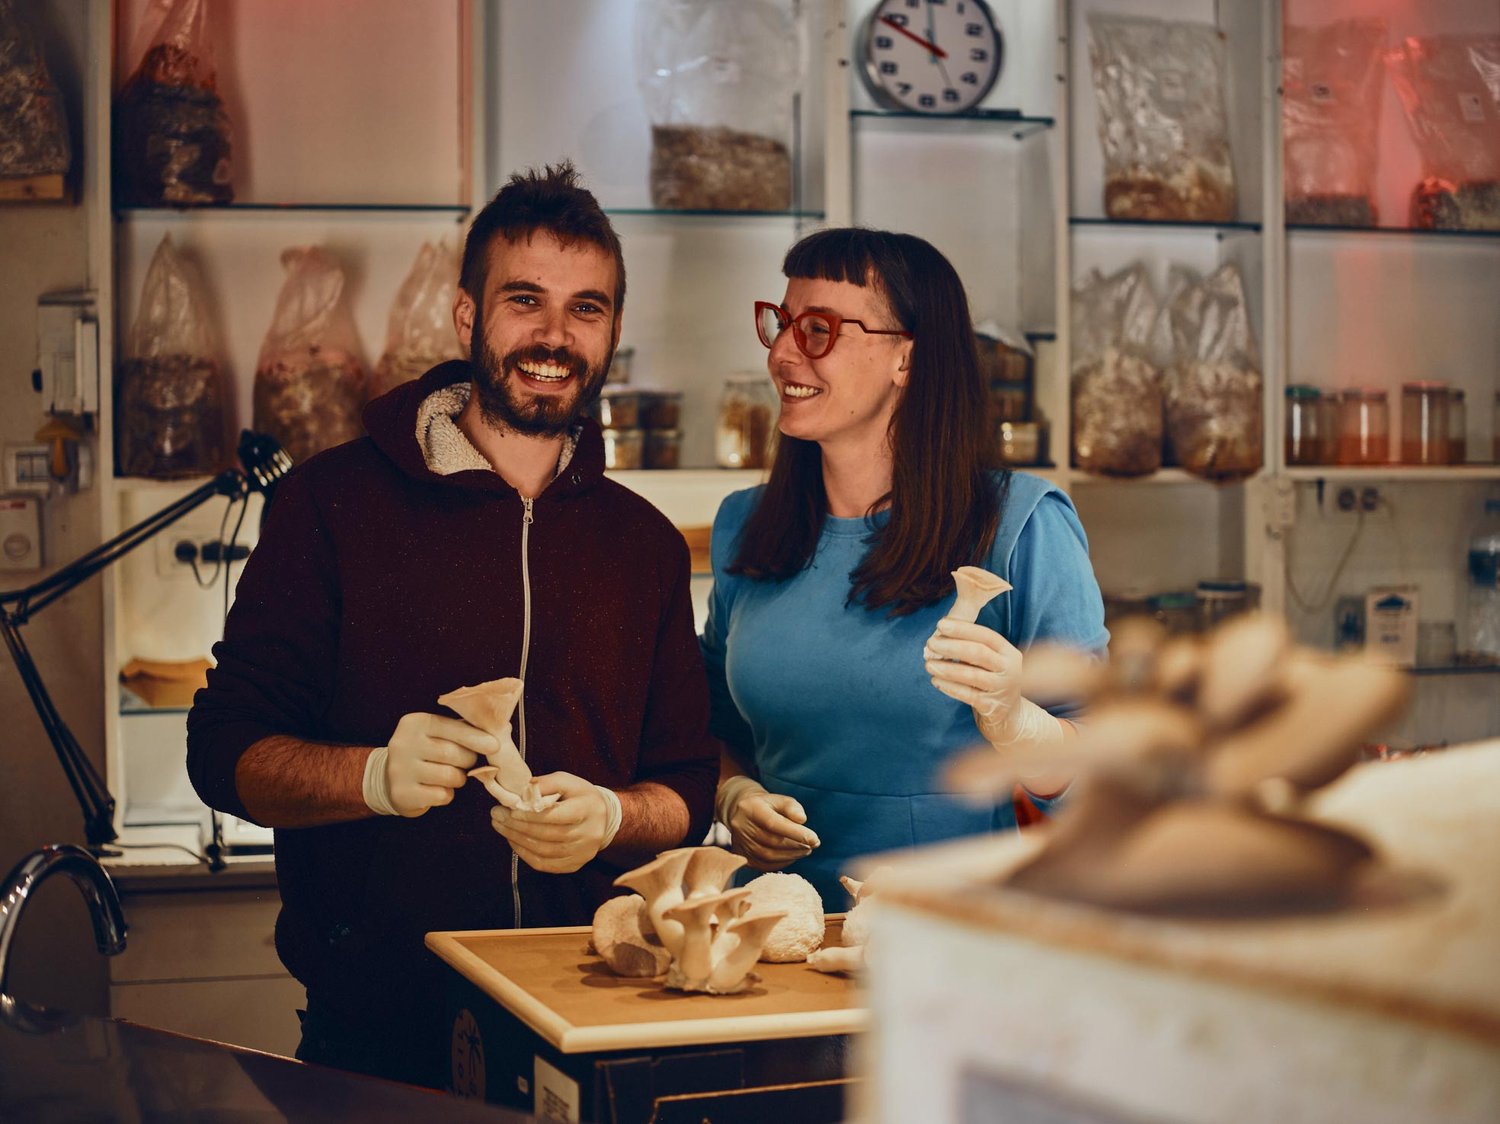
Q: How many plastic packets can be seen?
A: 11